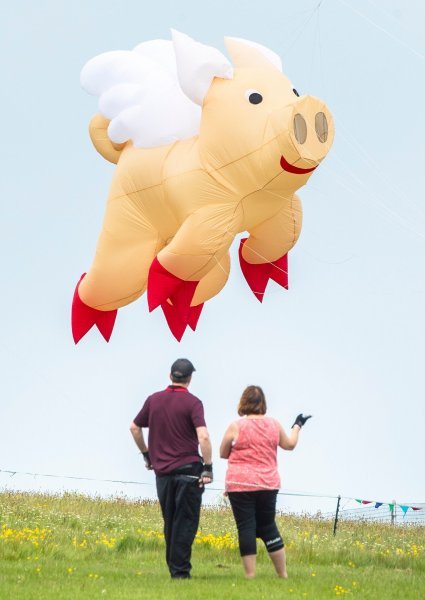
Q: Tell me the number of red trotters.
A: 4